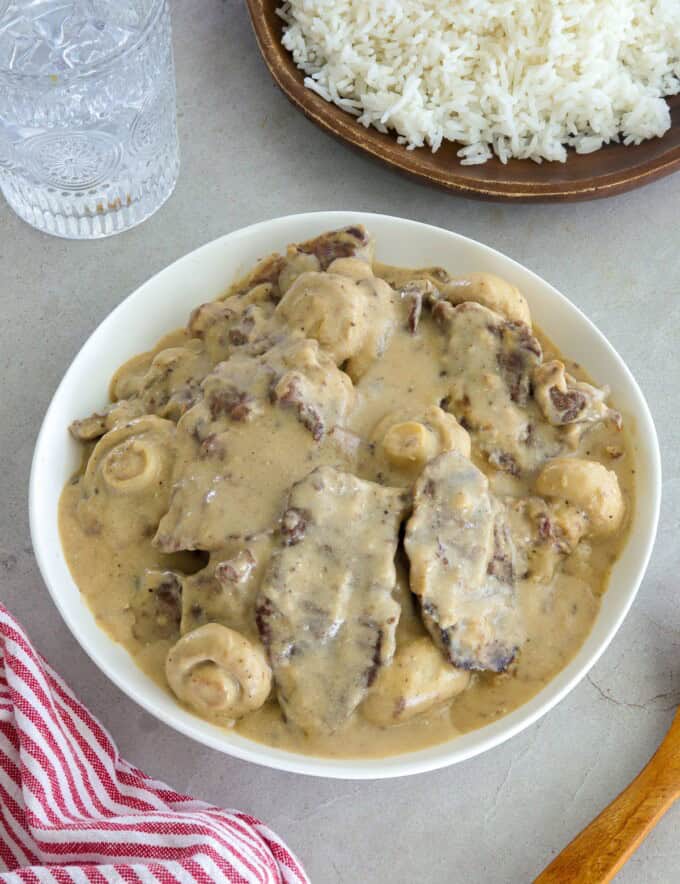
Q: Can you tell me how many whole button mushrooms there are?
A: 7